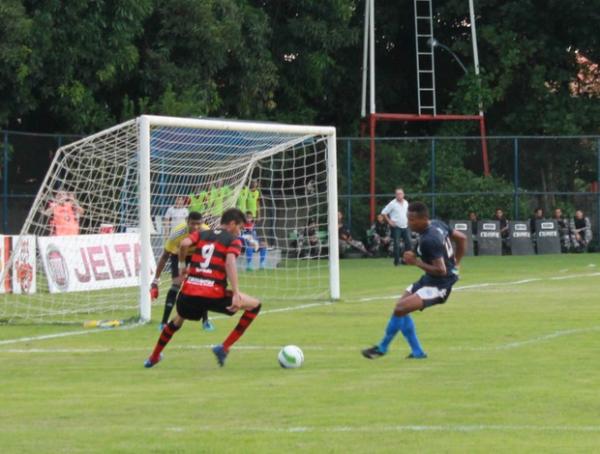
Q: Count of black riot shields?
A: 4